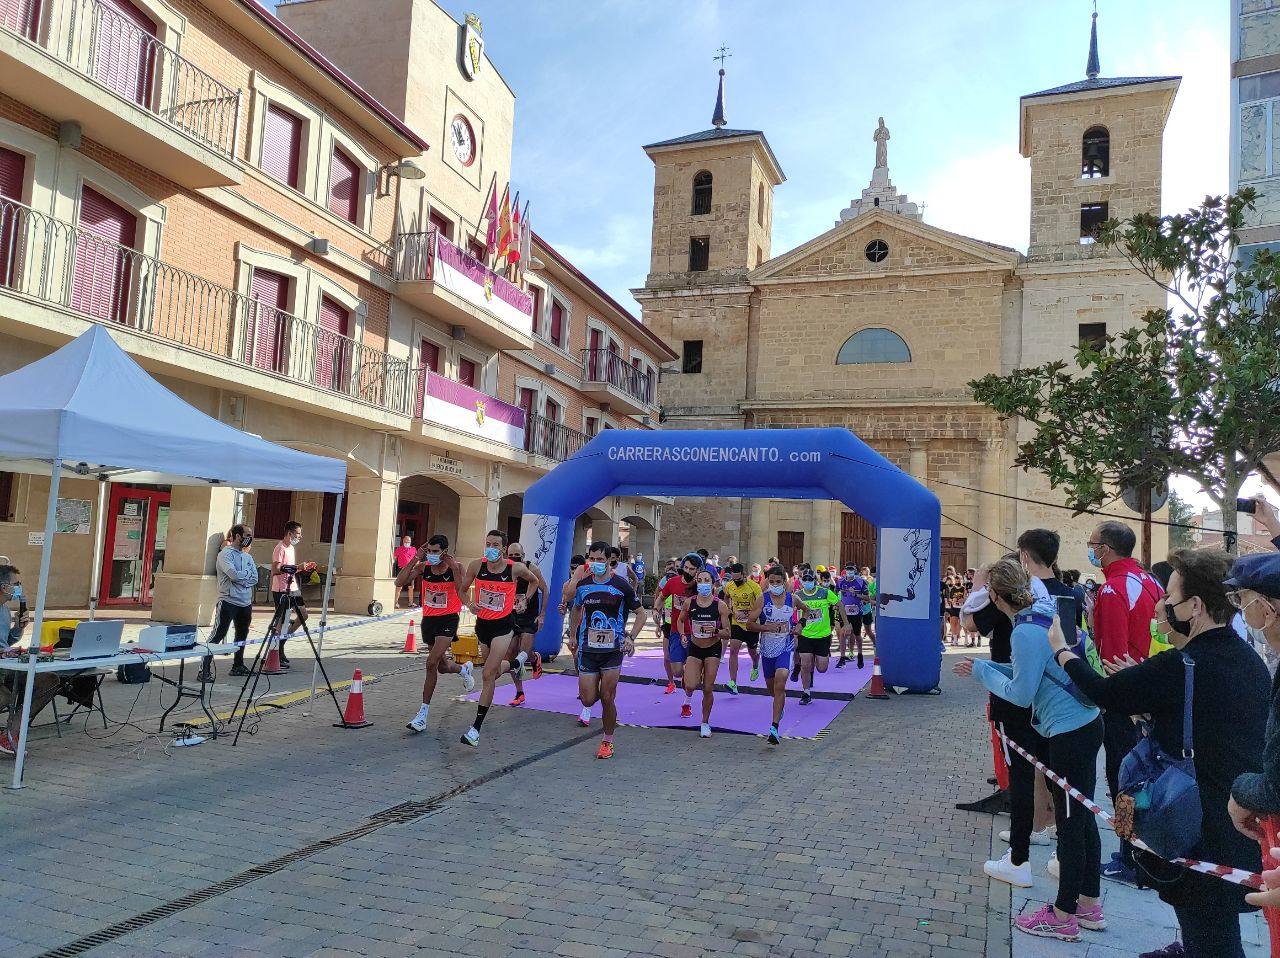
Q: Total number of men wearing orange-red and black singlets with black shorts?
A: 2